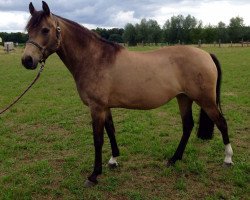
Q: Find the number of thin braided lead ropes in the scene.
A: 1